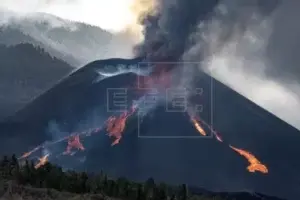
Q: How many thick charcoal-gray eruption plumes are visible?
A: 1